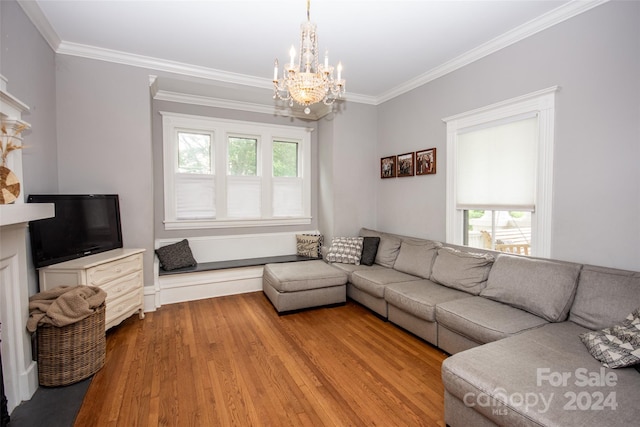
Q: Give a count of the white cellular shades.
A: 4